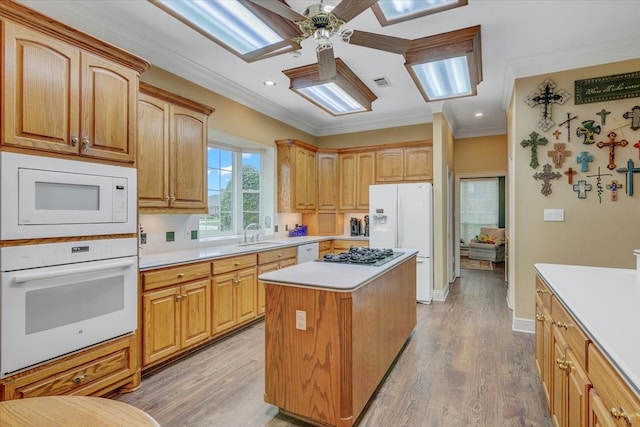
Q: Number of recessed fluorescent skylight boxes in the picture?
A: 4